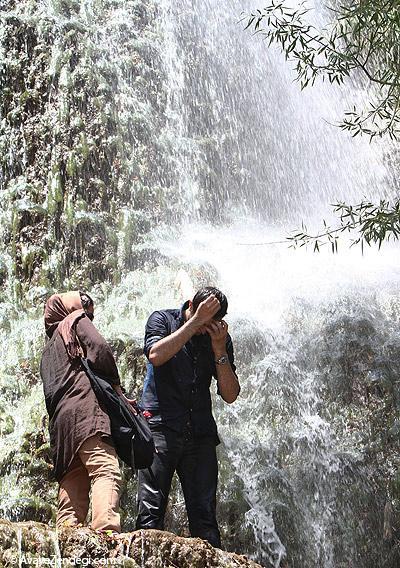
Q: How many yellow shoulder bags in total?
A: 0